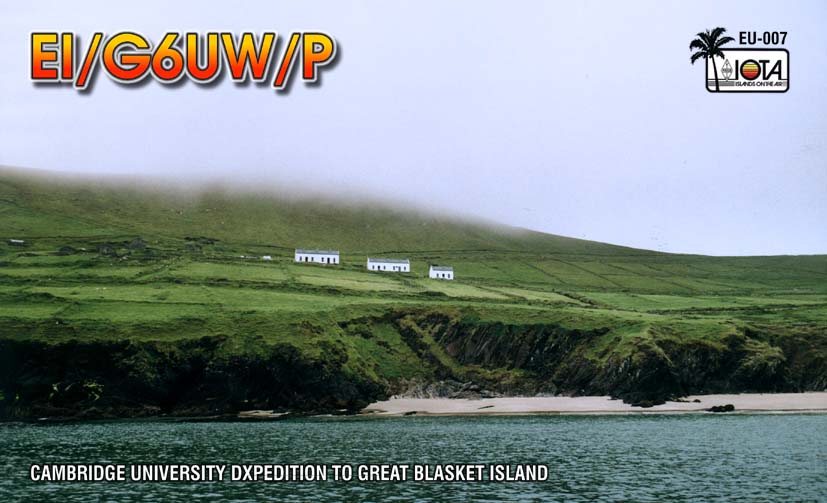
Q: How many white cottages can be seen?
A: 3